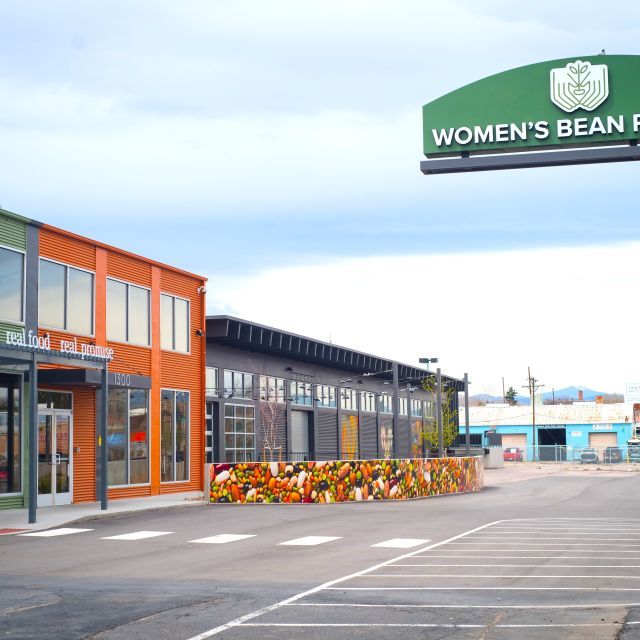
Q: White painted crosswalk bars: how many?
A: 5